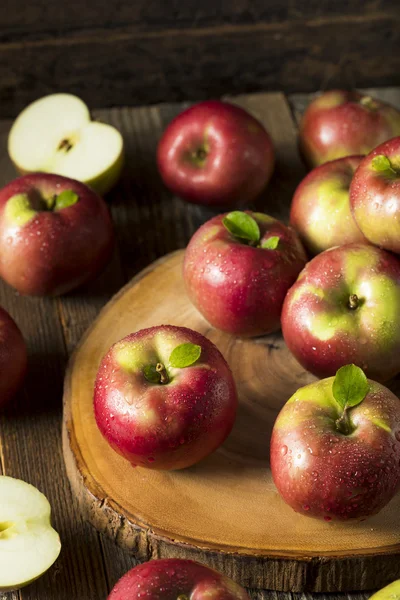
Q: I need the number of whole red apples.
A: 11